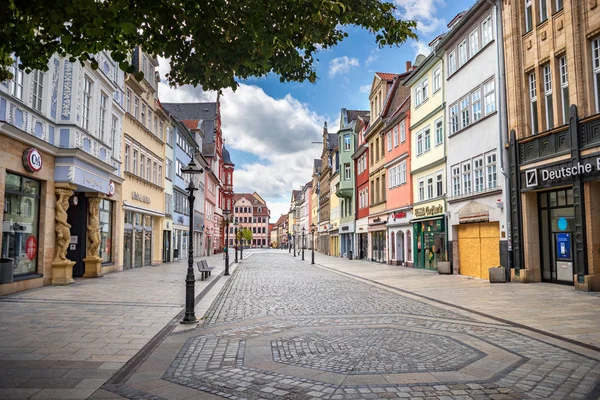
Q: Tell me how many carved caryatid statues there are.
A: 2